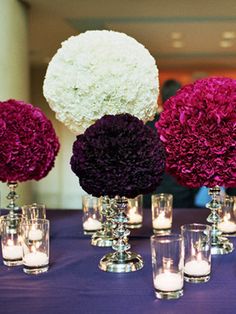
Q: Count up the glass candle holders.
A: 9